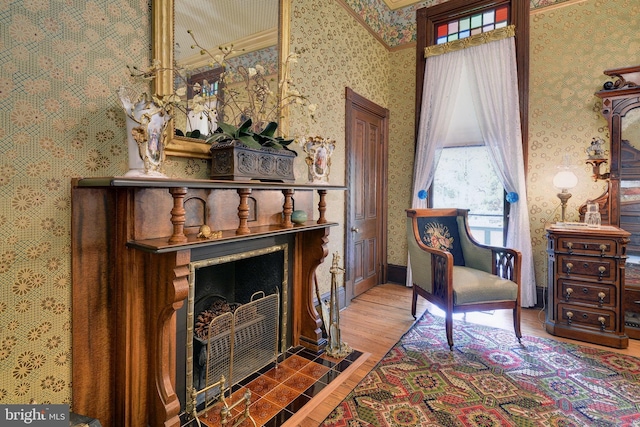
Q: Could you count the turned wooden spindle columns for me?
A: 4